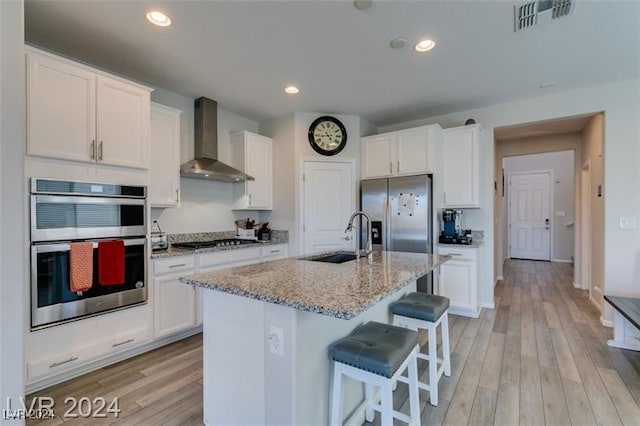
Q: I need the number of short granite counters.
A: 1